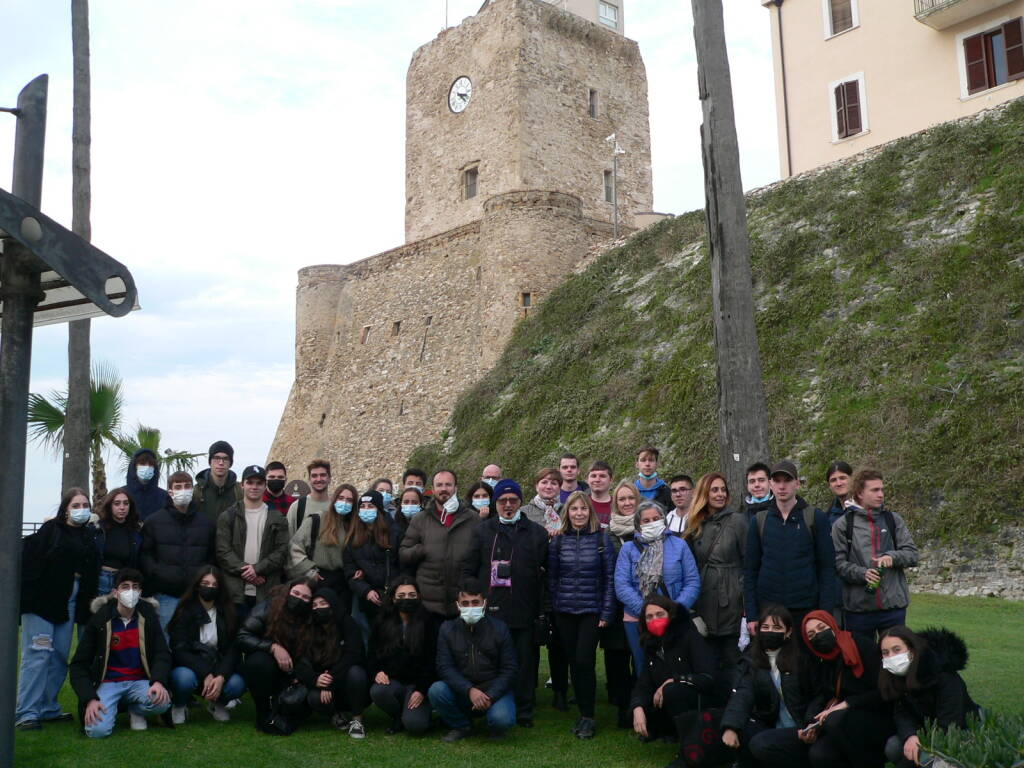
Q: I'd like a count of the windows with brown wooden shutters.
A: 2